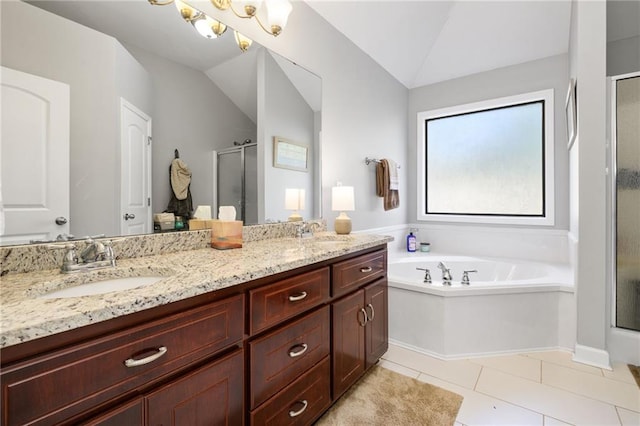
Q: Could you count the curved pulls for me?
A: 7